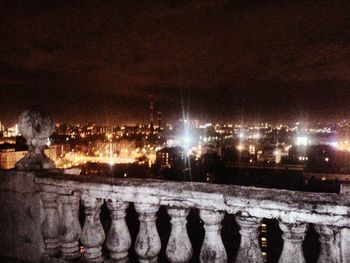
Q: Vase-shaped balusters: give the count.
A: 10